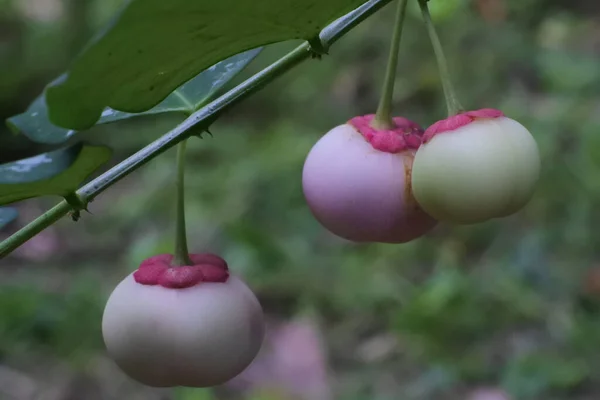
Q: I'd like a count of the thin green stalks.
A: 3